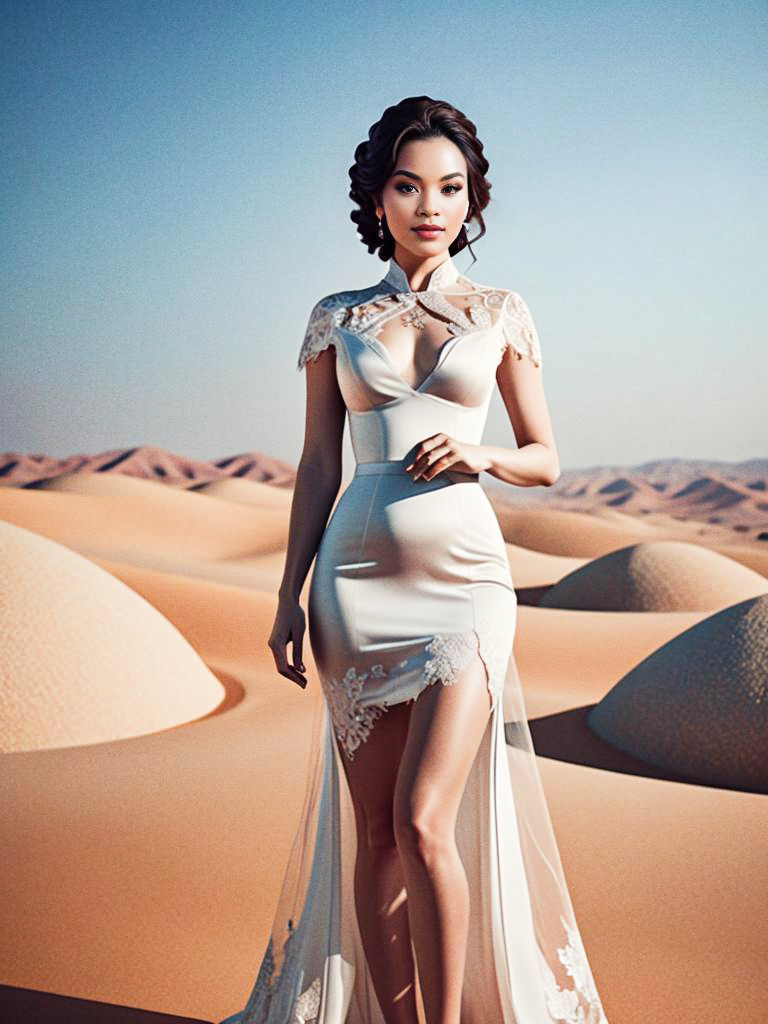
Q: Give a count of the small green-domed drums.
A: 0